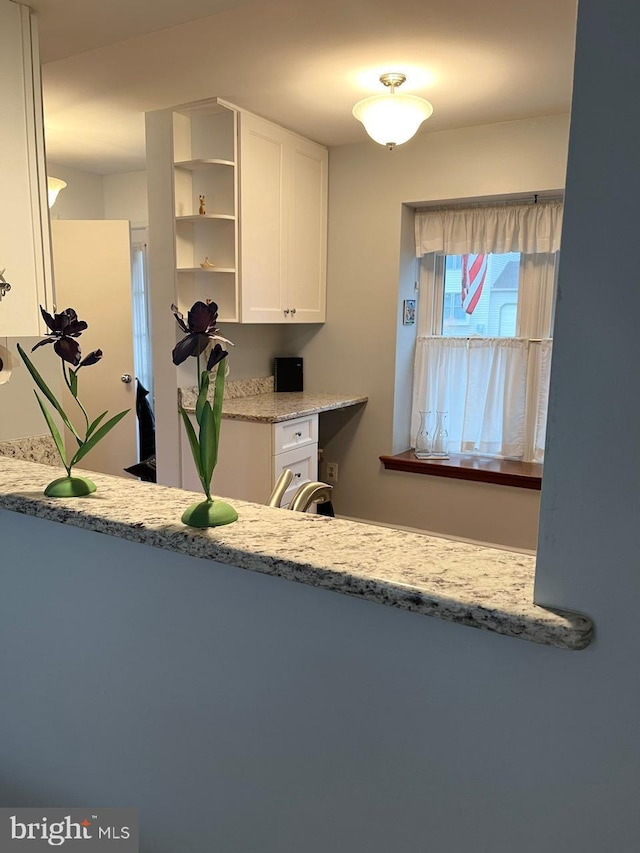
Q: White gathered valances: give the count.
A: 1